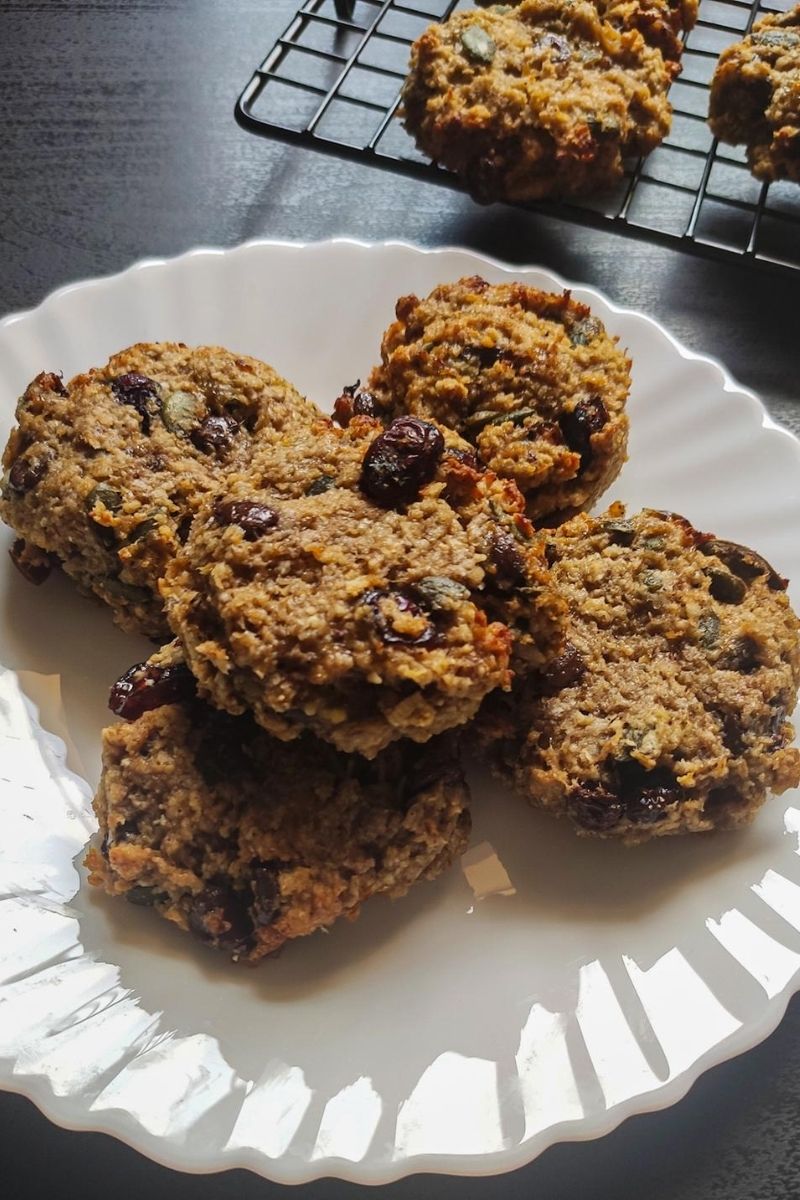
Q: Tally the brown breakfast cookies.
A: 8